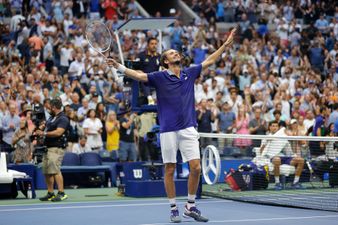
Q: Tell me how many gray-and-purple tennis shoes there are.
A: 2